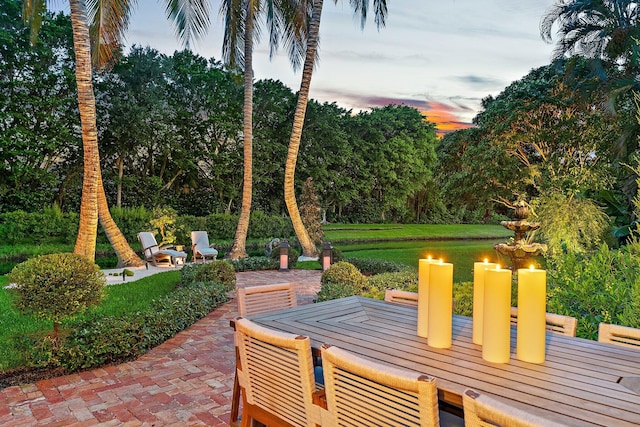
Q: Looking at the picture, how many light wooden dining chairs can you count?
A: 7